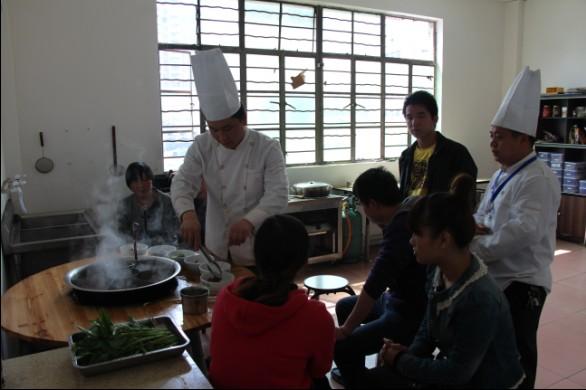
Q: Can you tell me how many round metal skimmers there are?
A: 2